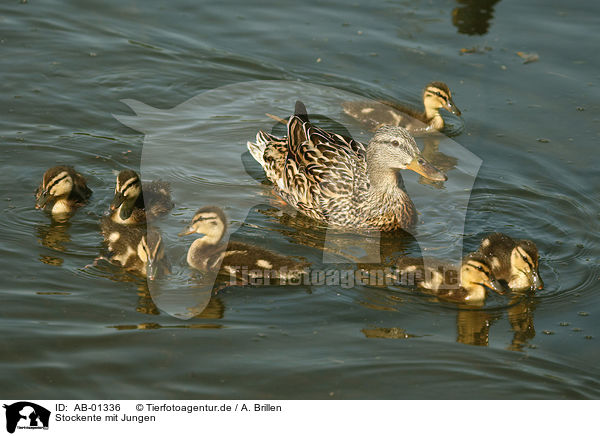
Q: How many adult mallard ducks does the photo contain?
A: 1